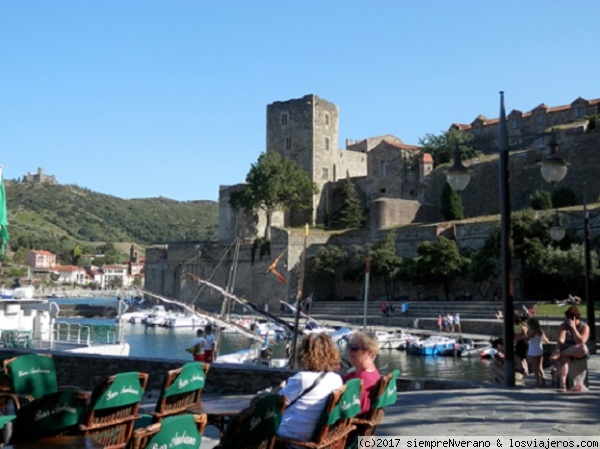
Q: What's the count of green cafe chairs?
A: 8